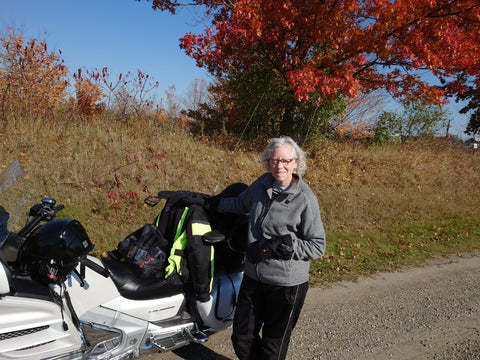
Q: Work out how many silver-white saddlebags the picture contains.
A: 1